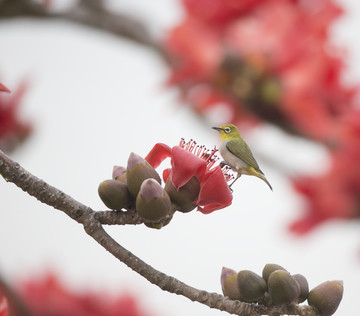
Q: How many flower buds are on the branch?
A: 10